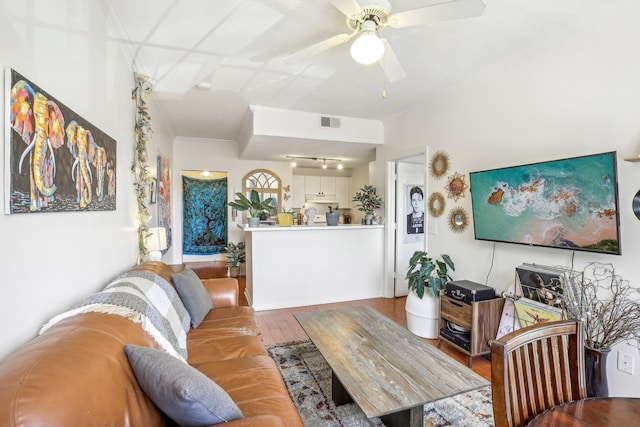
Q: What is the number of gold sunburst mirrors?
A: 4